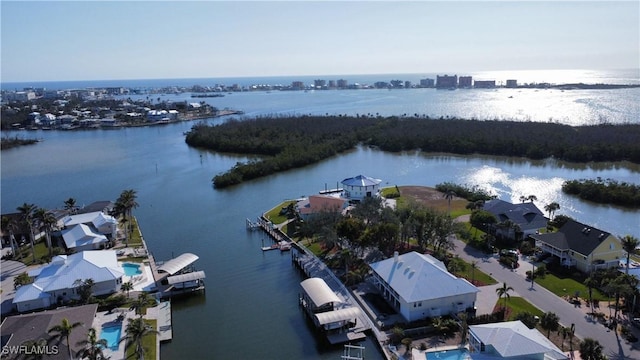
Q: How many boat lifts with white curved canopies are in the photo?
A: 4